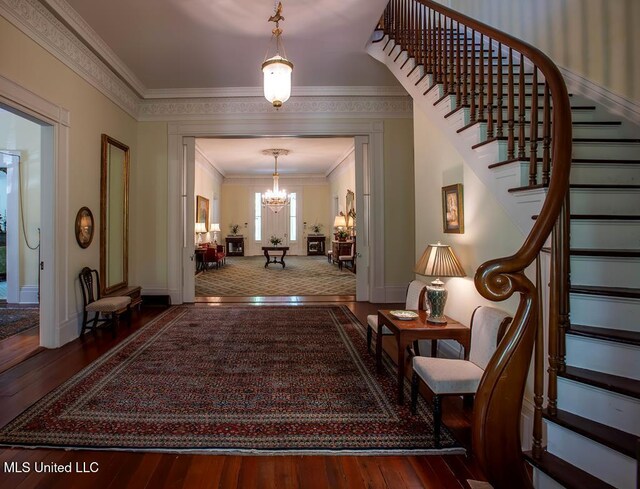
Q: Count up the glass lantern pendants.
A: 1